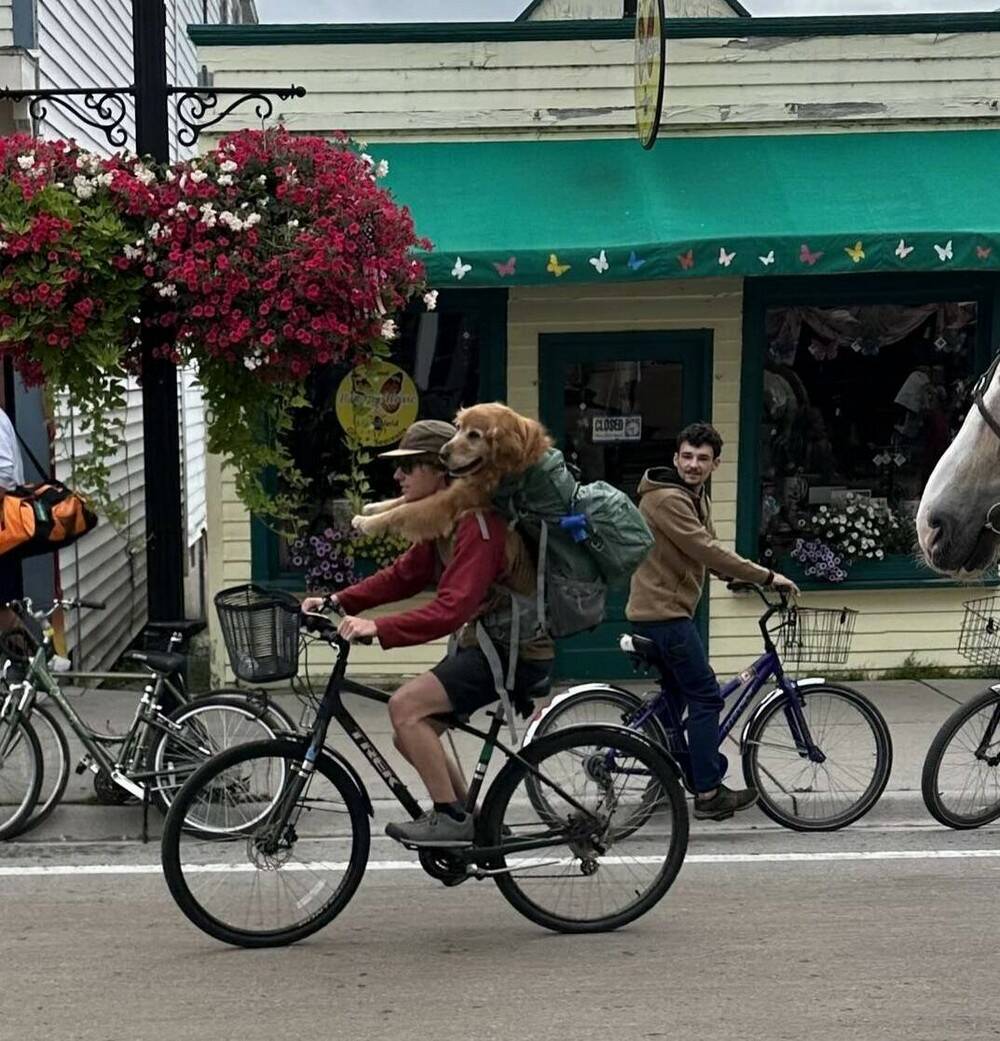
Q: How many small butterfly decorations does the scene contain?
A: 13